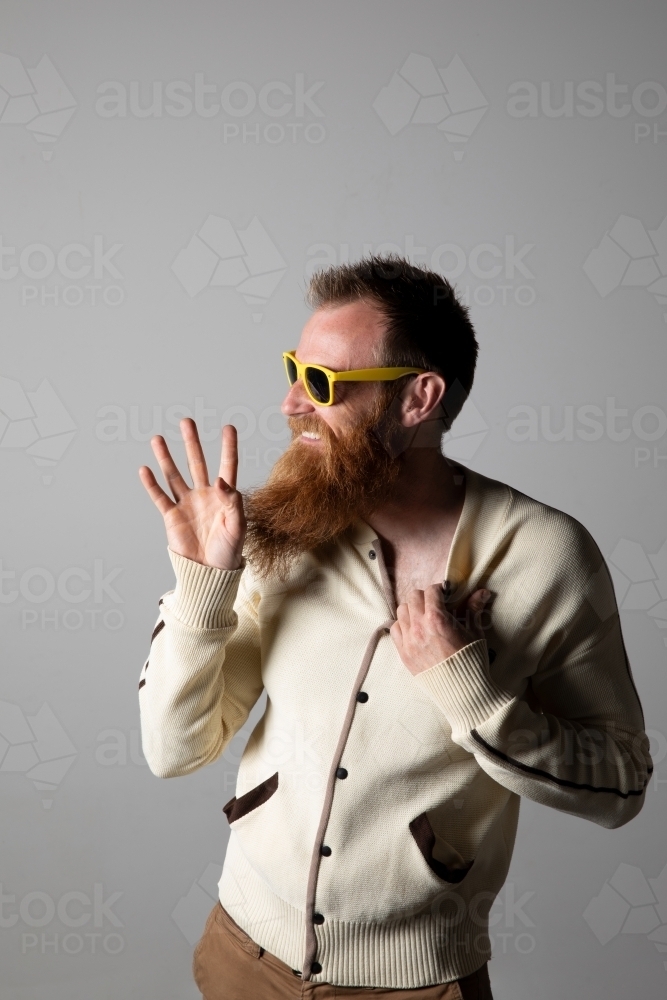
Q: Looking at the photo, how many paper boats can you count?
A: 0